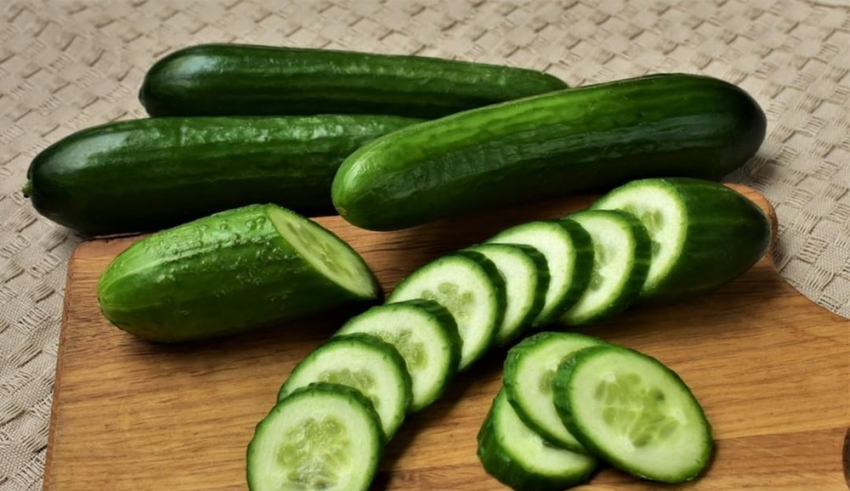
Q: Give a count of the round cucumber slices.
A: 10